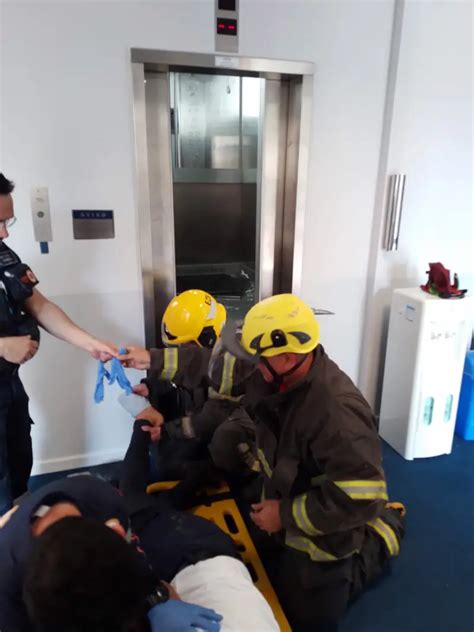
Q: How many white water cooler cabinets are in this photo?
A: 1